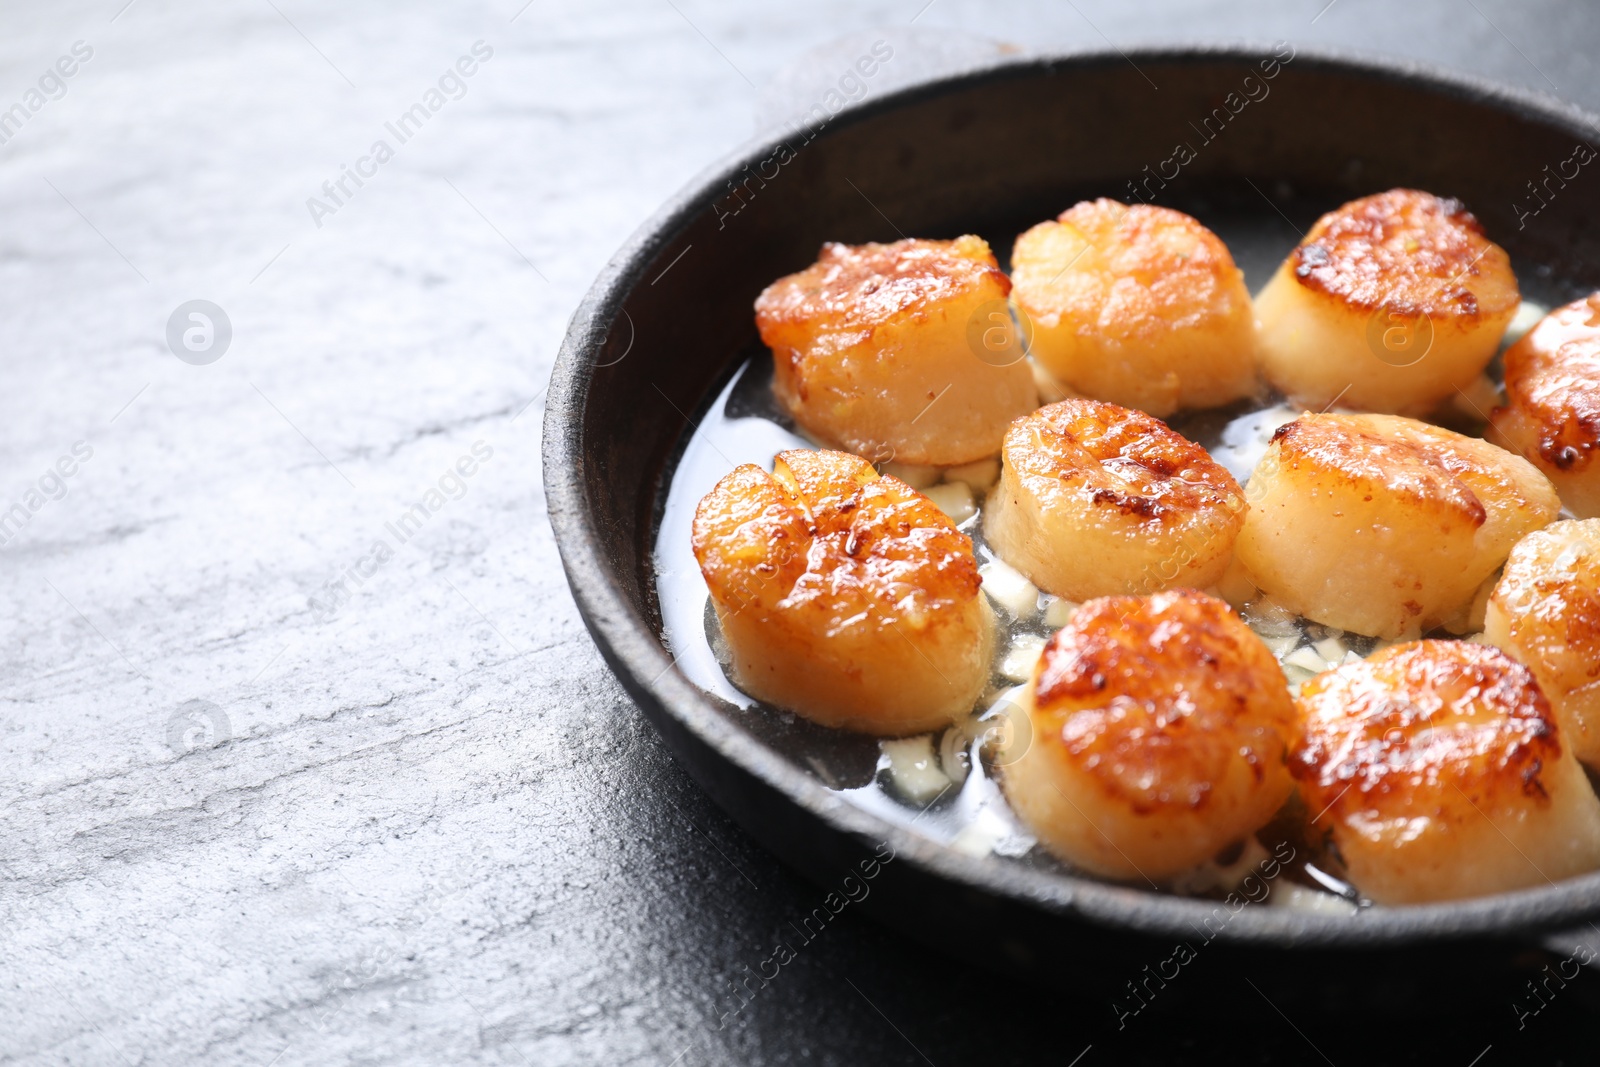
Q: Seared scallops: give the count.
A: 10